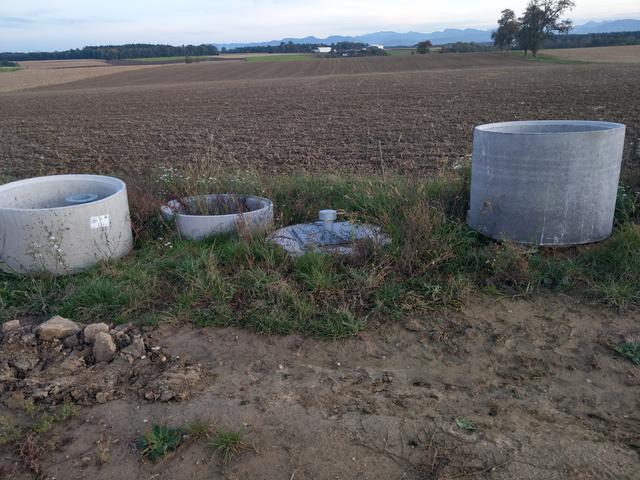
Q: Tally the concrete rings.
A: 3